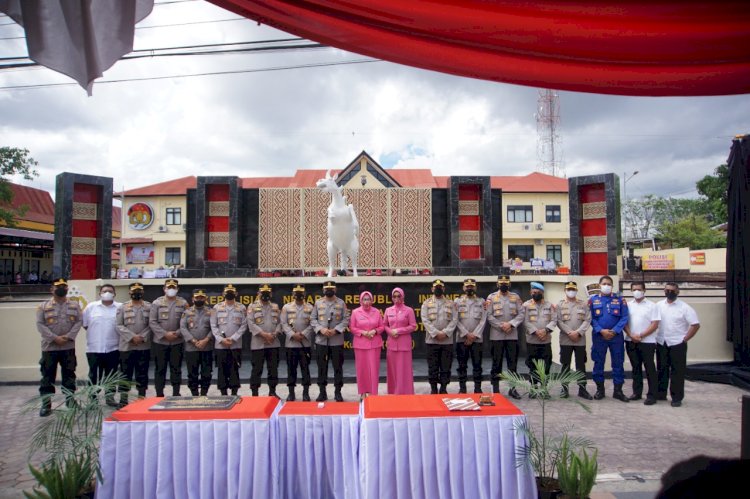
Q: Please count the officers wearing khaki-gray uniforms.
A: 13